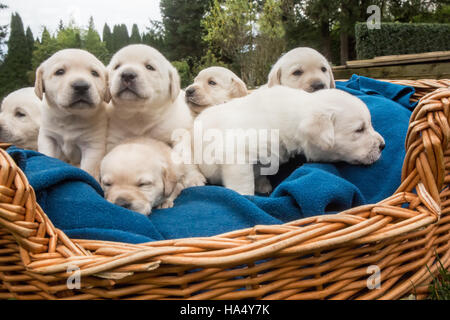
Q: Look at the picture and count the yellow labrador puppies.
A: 7